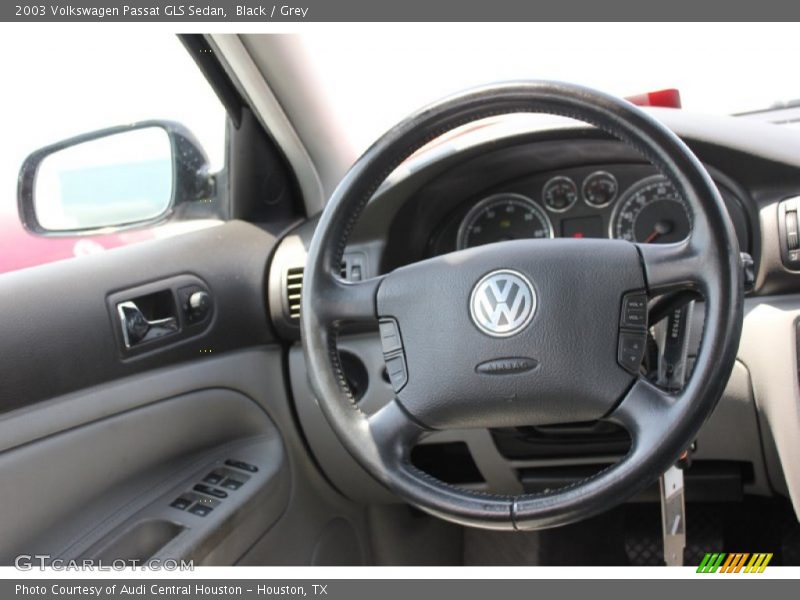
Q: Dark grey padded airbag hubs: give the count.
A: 1